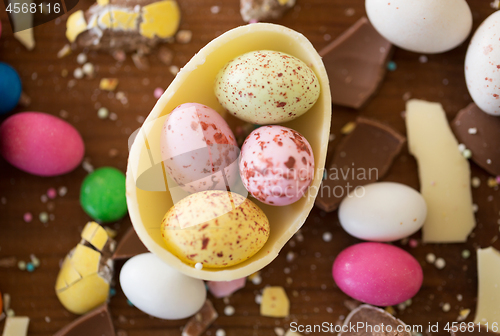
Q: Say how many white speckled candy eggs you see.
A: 2